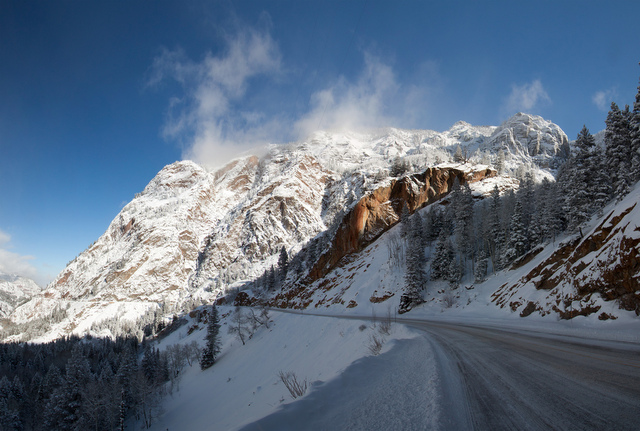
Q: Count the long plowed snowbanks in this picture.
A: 2